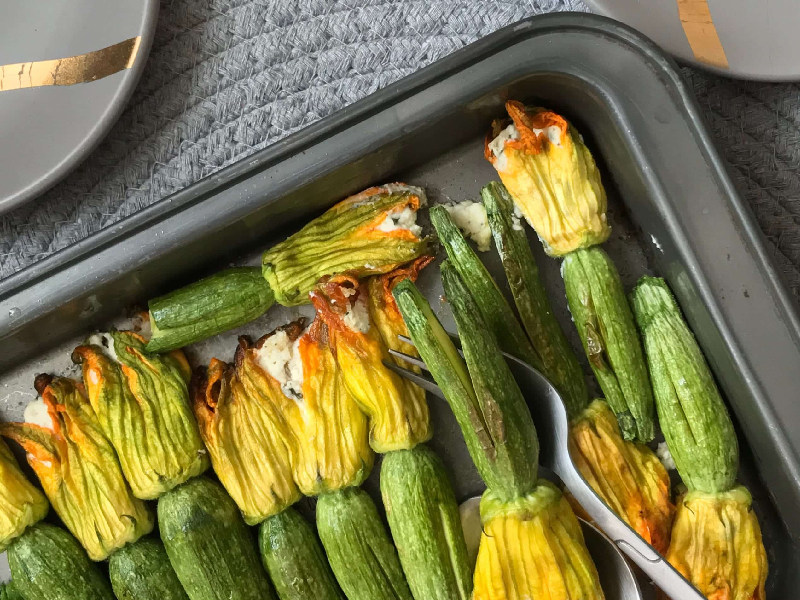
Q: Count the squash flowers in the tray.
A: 11